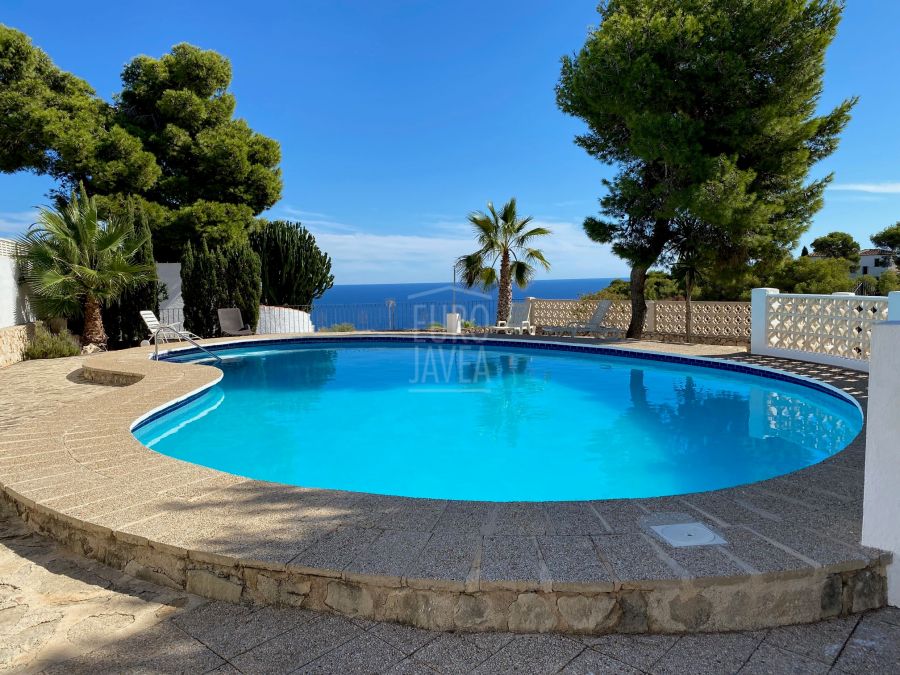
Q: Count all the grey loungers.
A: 1